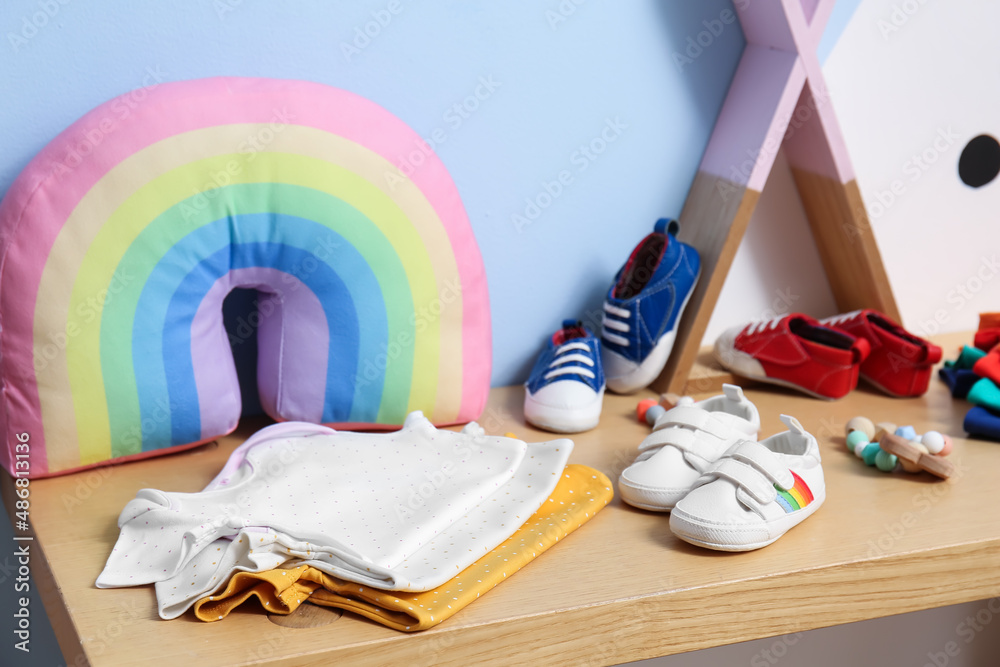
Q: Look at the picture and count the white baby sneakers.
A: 2